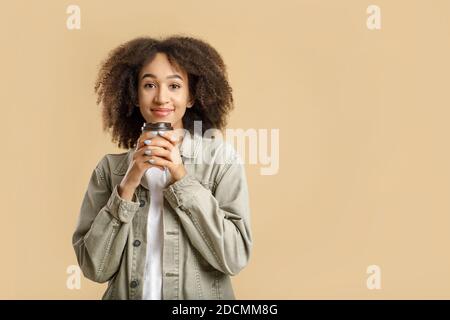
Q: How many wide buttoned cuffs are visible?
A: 2